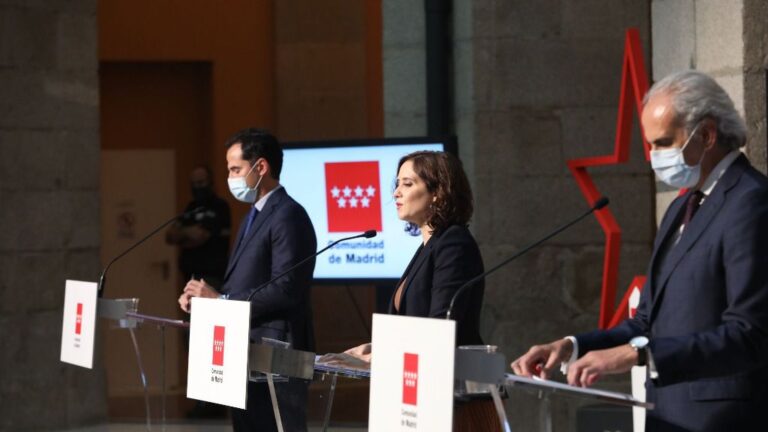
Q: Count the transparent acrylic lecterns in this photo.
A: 3